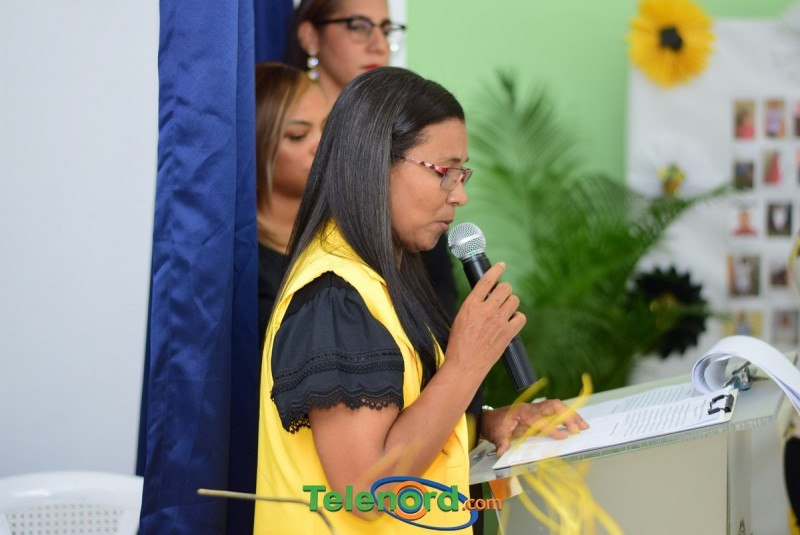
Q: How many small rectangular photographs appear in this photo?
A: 12